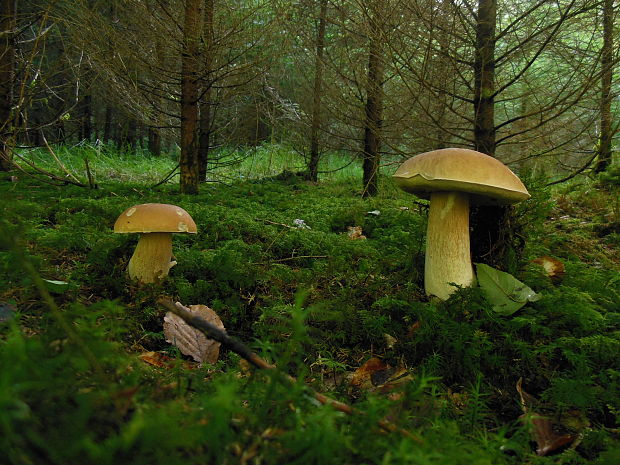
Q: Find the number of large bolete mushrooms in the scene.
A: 2